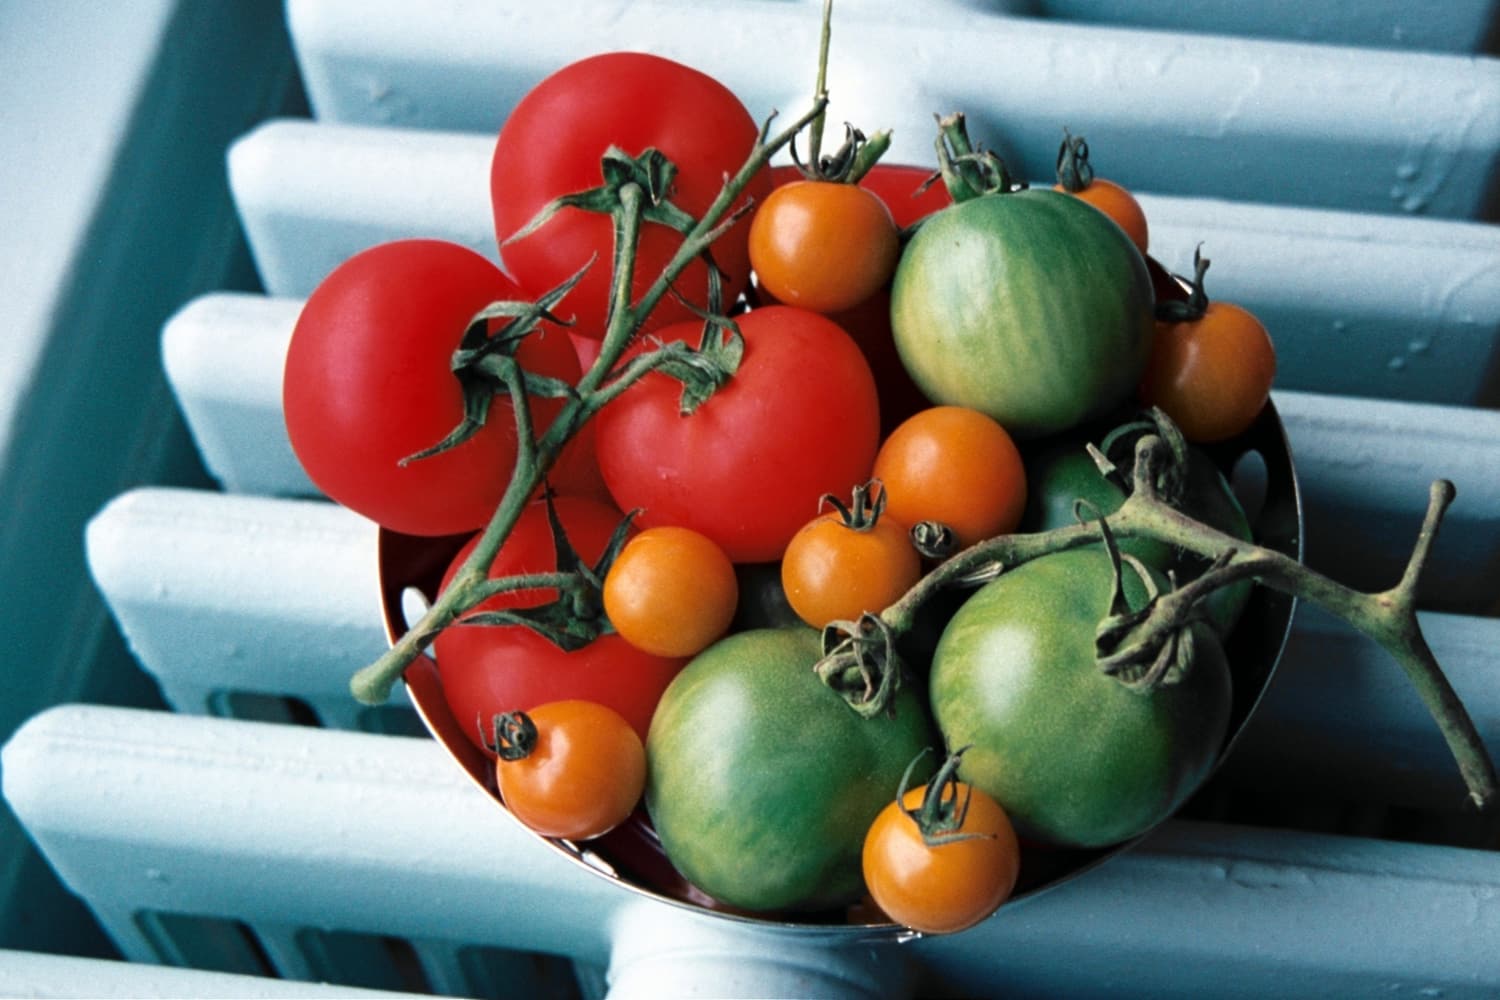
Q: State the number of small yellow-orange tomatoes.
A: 8